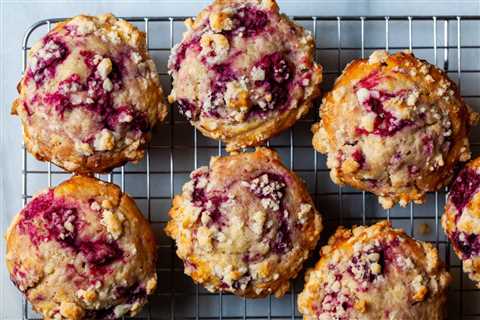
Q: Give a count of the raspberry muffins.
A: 7